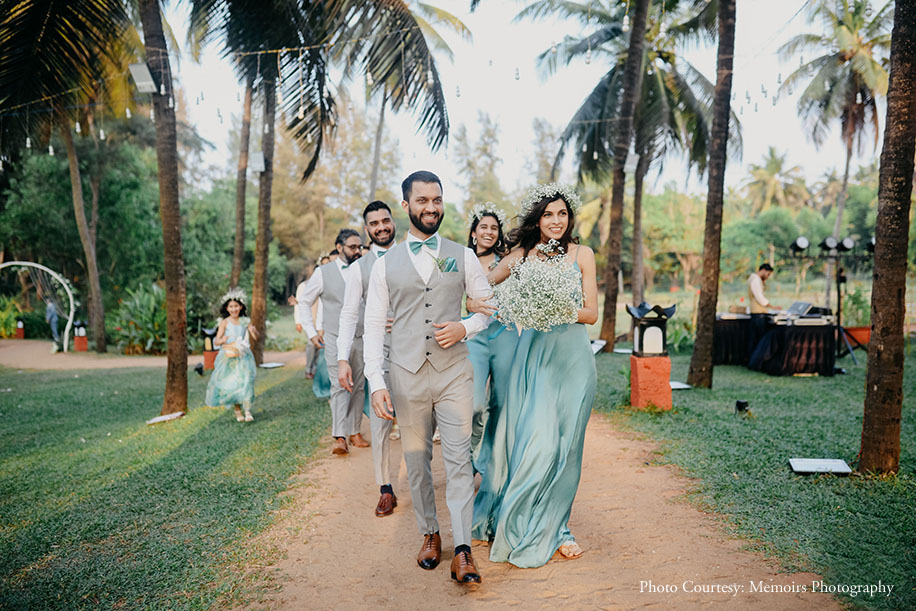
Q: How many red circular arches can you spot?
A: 0